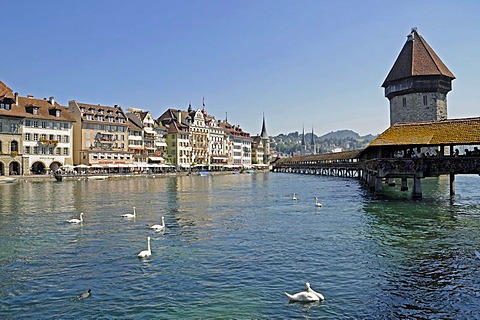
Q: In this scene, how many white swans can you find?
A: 7